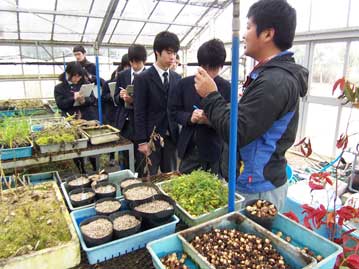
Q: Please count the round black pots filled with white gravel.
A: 10